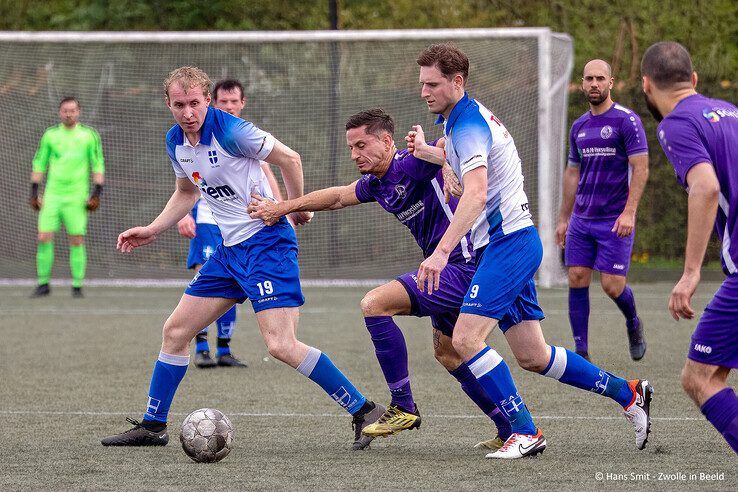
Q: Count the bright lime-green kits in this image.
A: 1